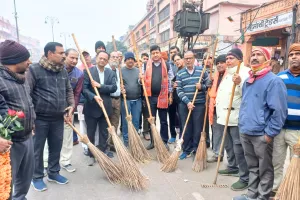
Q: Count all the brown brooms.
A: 7